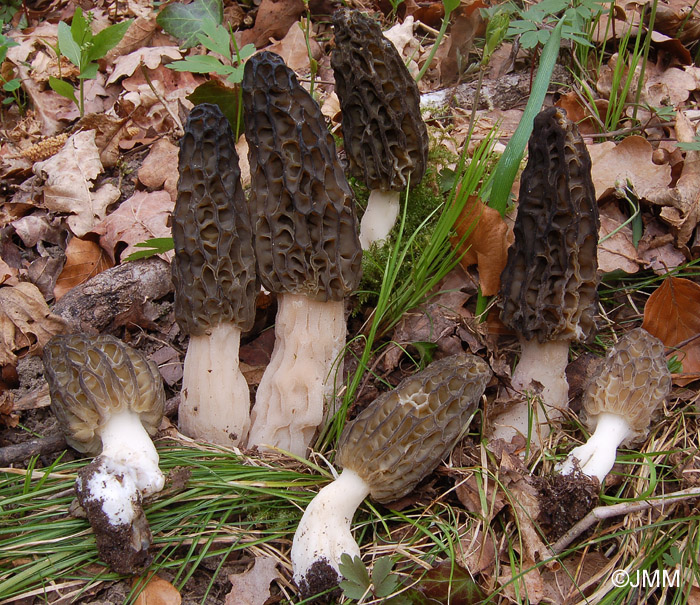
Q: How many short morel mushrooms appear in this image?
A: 3